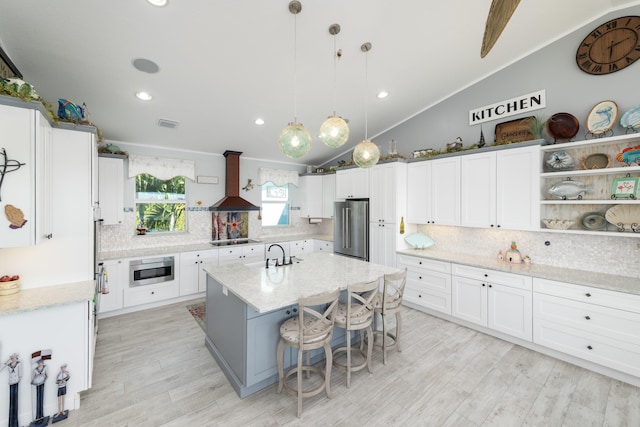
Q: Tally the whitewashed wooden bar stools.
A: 3